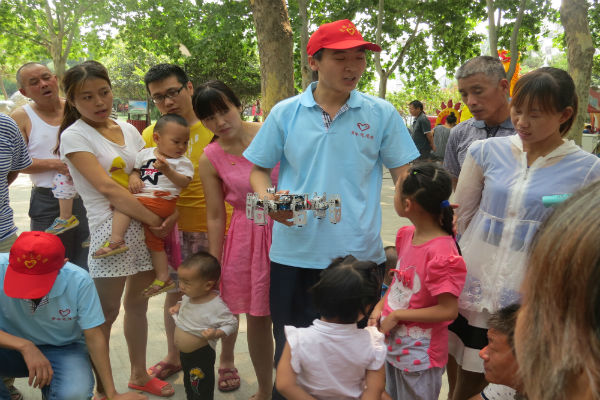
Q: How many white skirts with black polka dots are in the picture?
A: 1